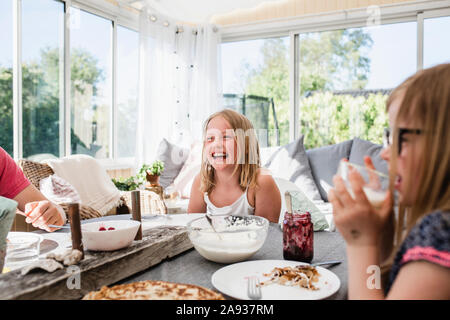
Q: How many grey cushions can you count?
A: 4